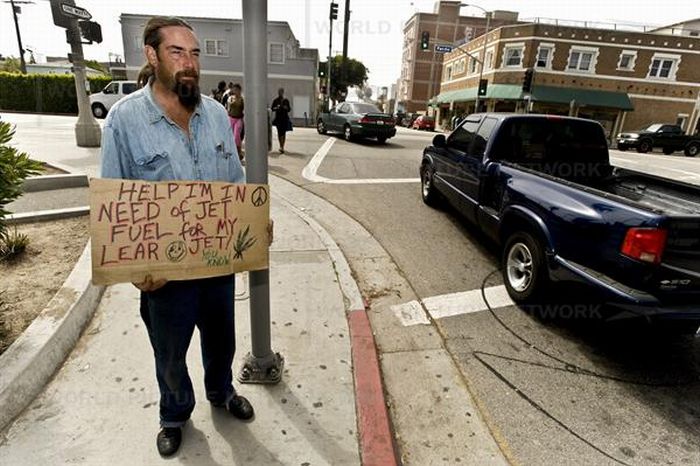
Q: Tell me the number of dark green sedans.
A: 1